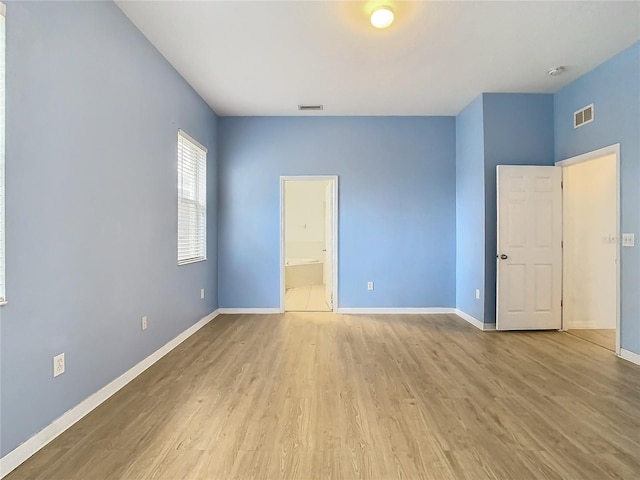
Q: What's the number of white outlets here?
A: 5